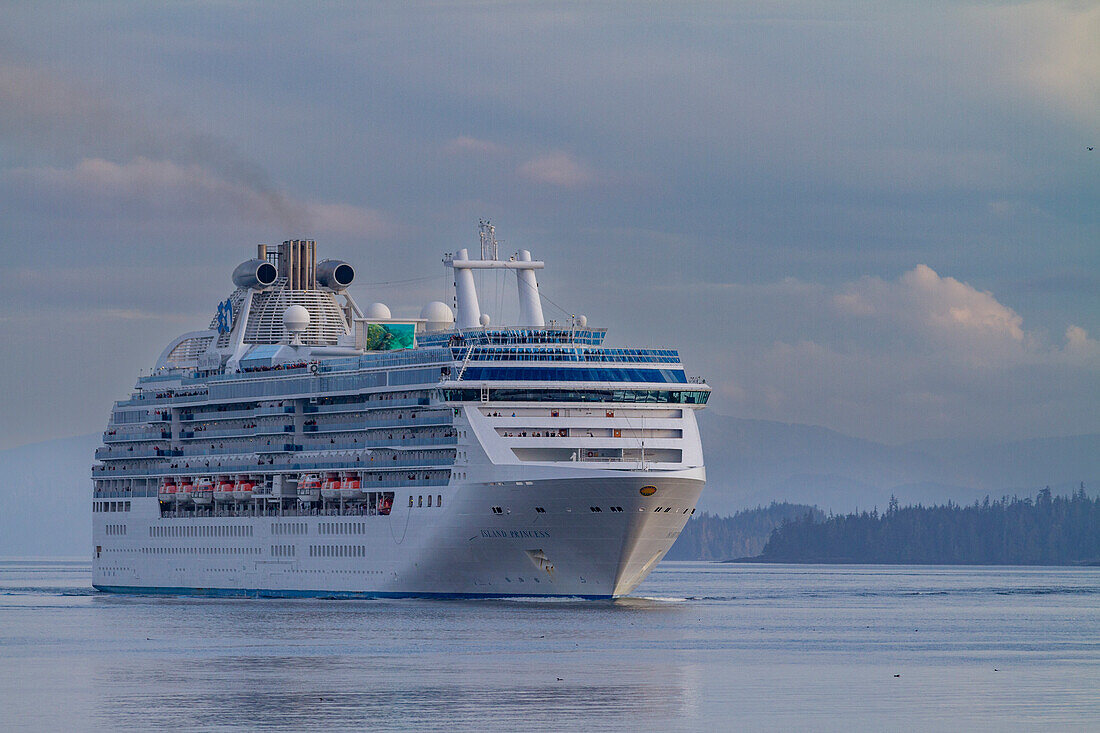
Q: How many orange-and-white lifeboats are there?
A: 8